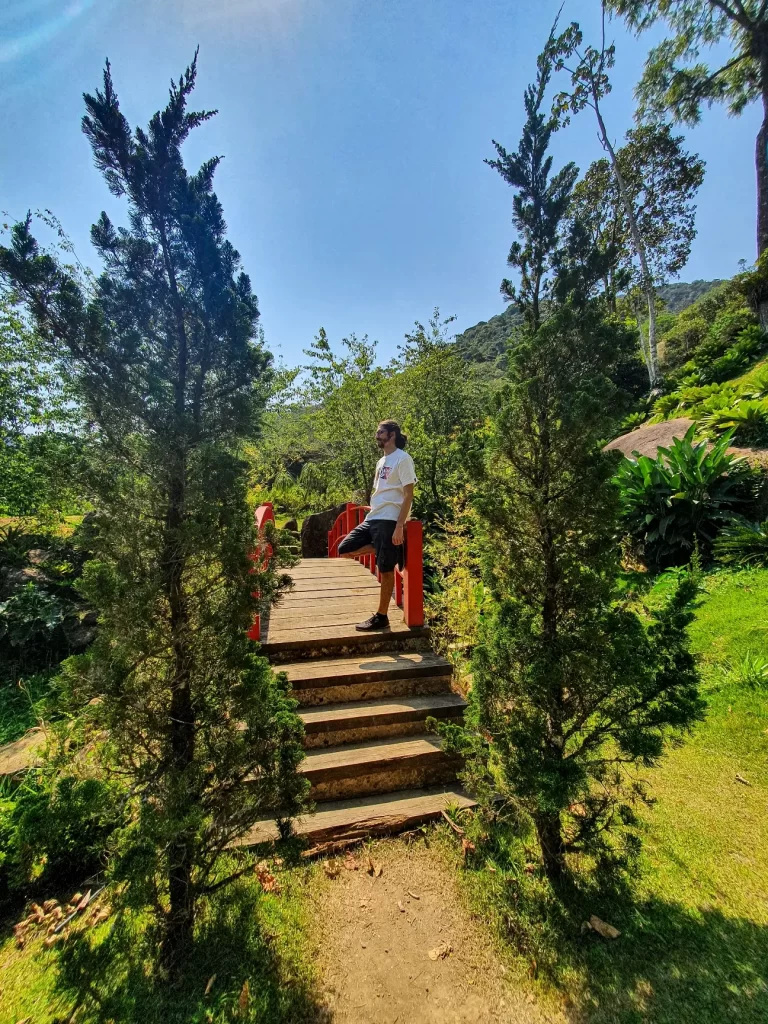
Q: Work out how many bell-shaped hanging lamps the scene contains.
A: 0